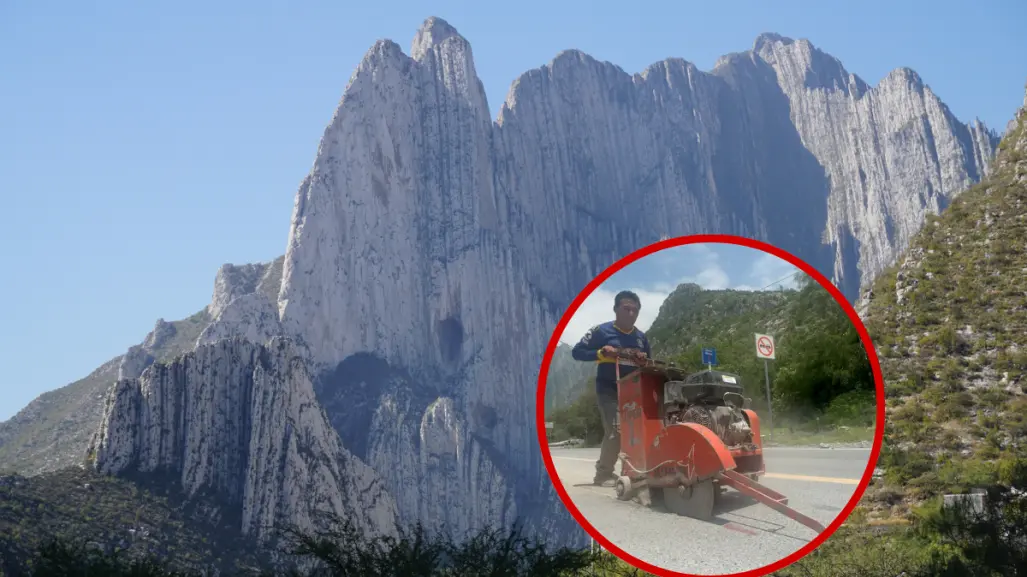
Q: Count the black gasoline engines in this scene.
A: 1